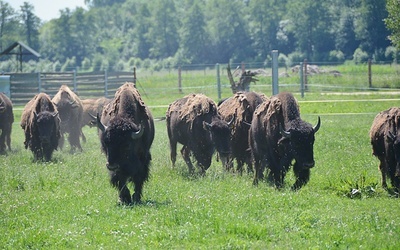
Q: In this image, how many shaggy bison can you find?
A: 9